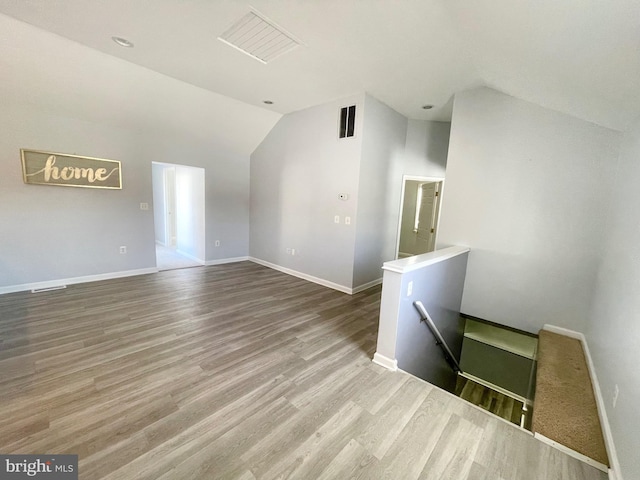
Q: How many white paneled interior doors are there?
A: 1